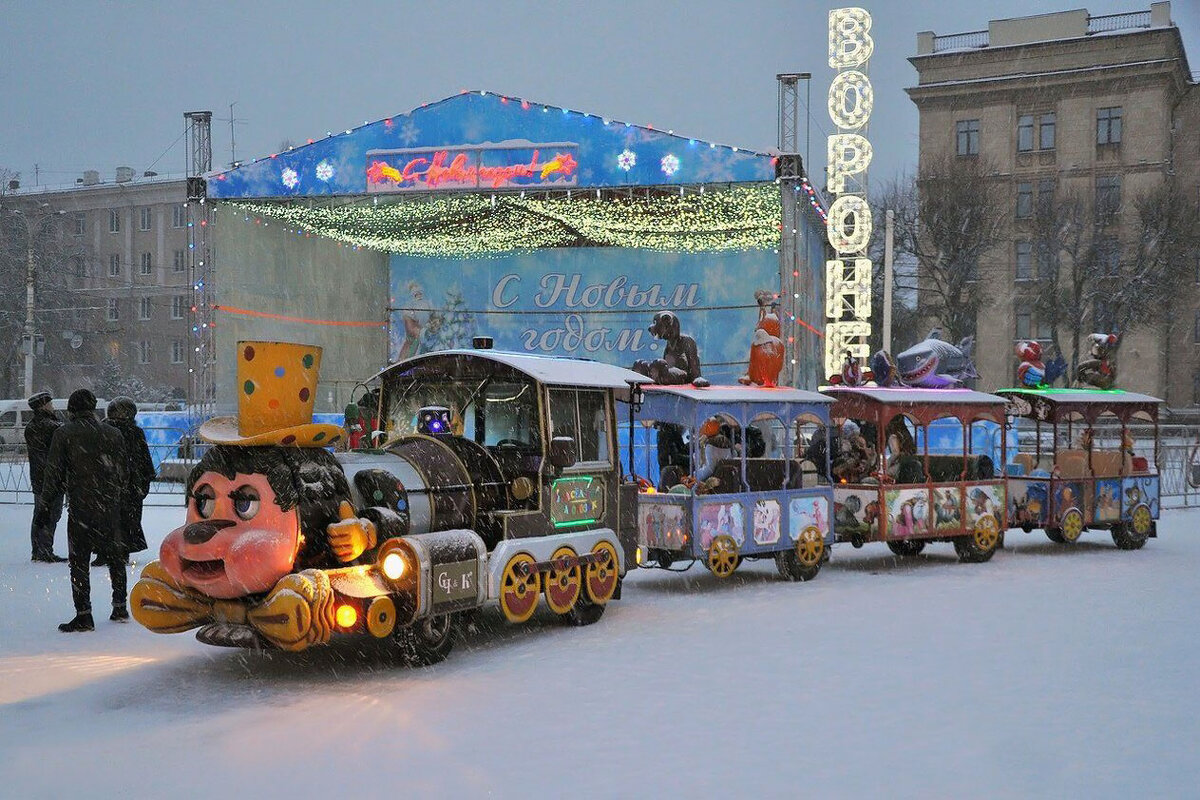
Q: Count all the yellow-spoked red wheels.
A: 3